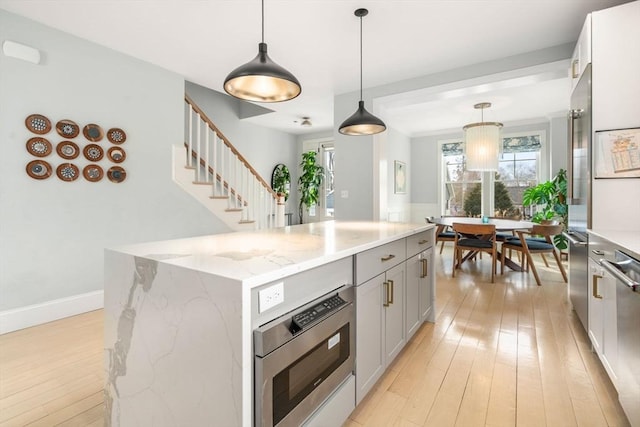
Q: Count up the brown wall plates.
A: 12